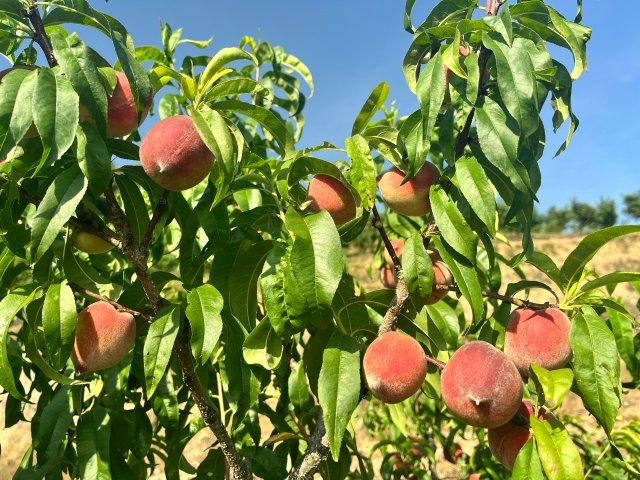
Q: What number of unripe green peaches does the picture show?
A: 1